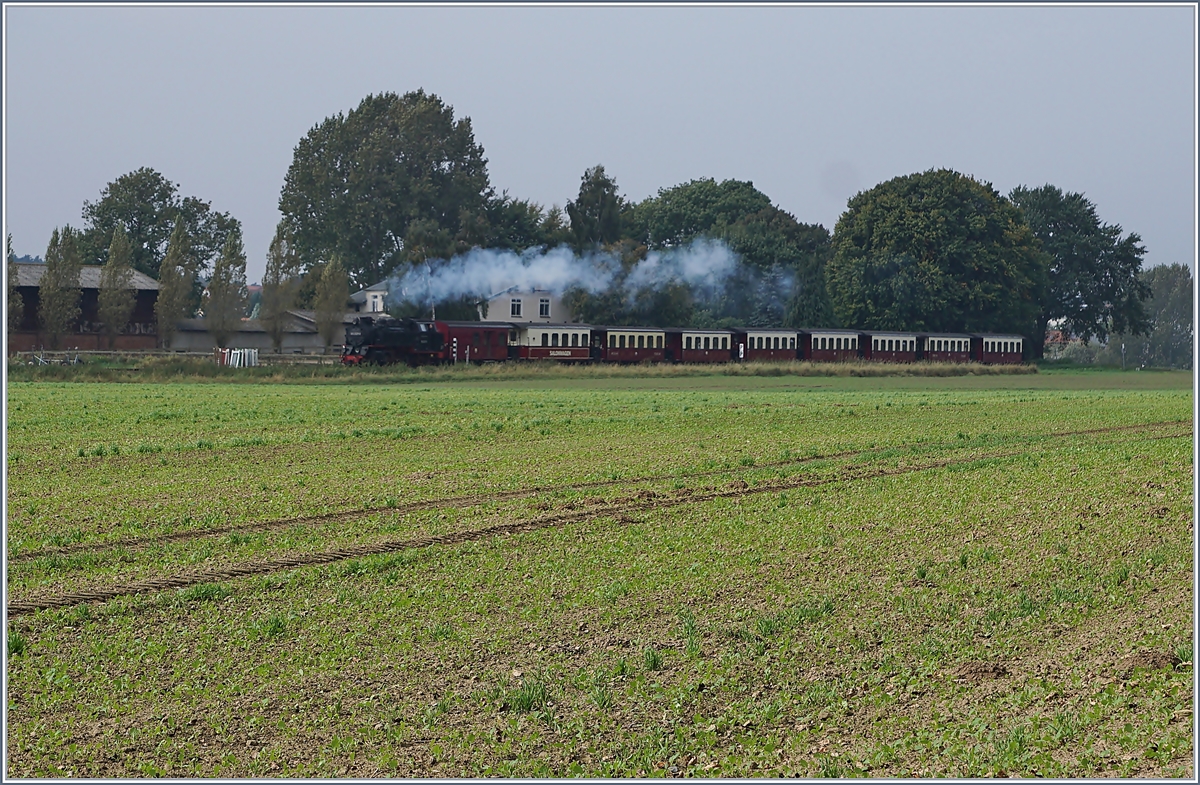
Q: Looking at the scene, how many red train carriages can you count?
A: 9